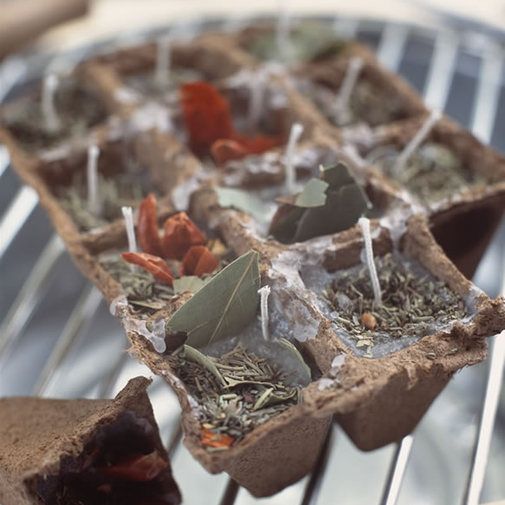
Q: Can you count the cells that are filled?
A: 11